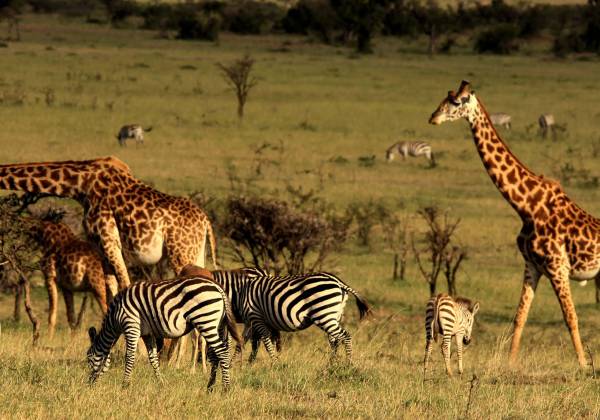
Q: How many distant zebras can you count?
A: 4